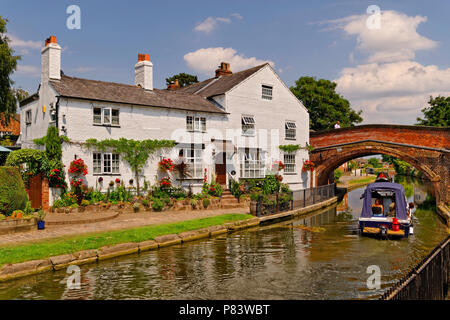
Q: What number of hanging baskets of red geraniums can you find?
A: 4